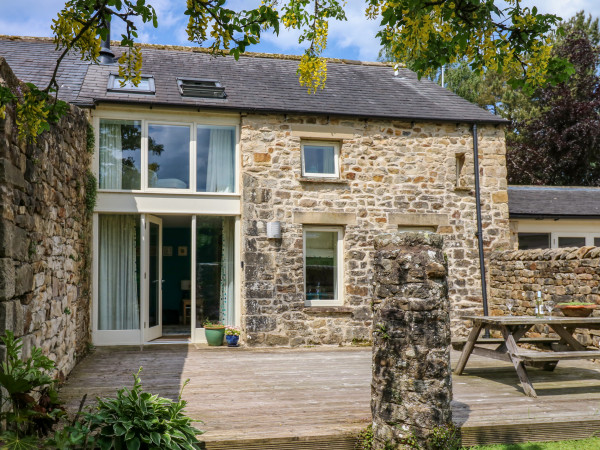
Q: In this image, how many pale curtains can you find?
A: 4